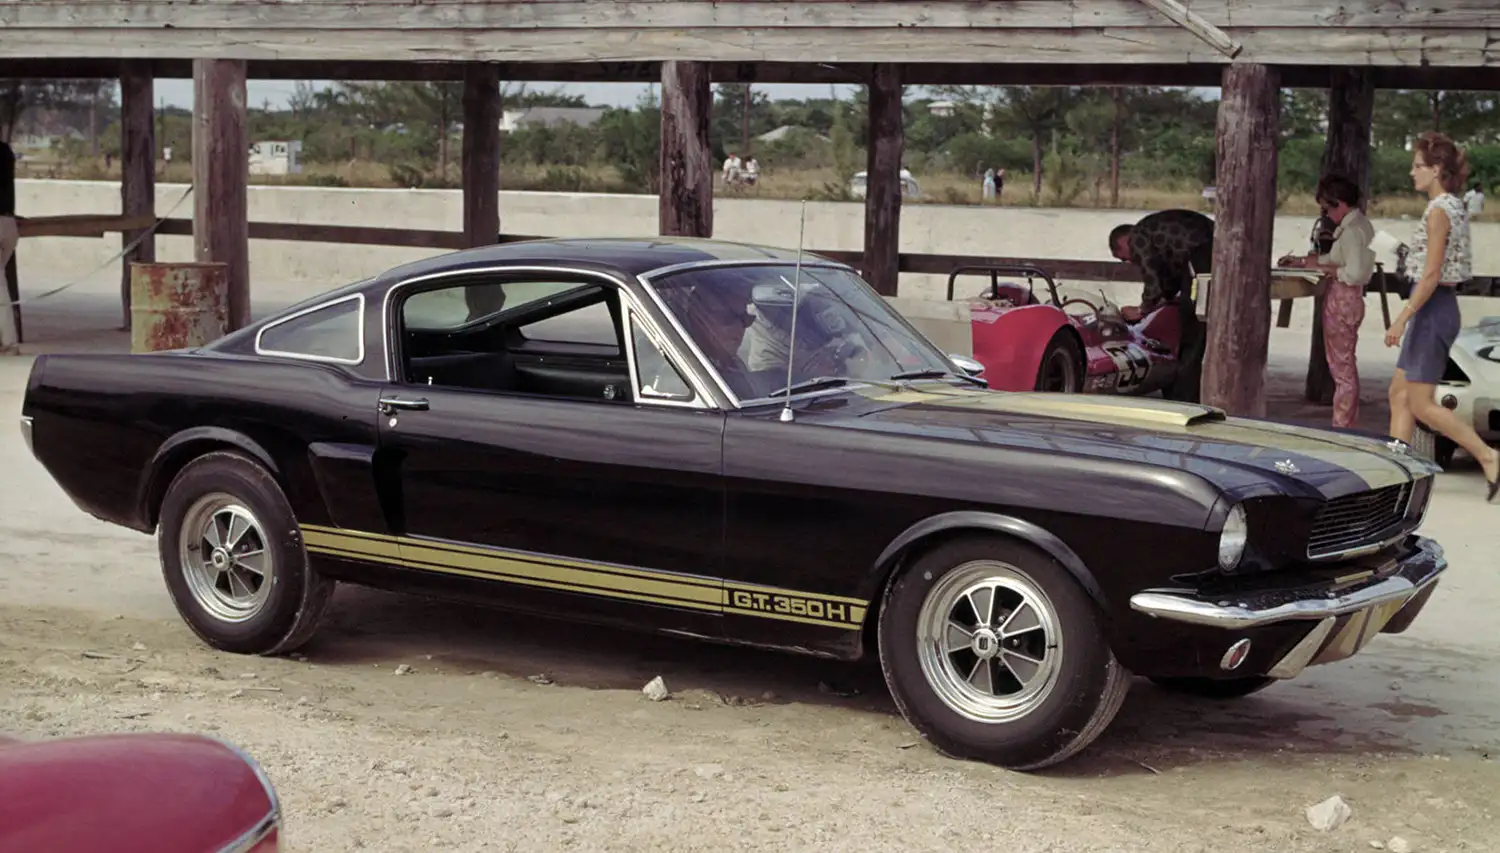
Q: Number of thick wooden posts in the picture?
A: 7